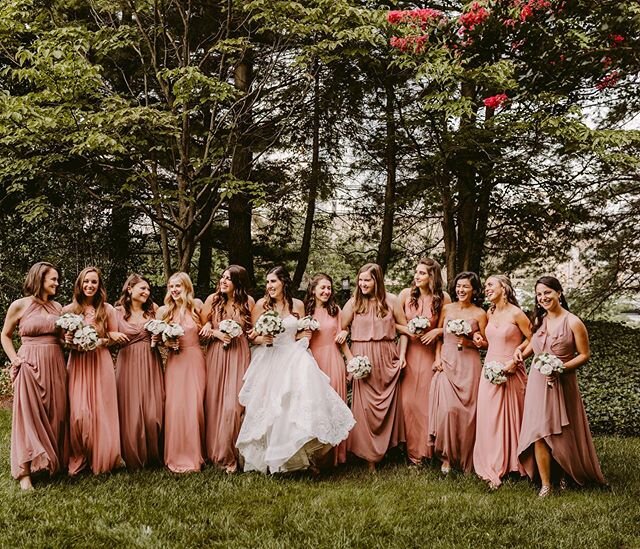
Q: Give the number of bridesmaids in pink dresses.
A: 11